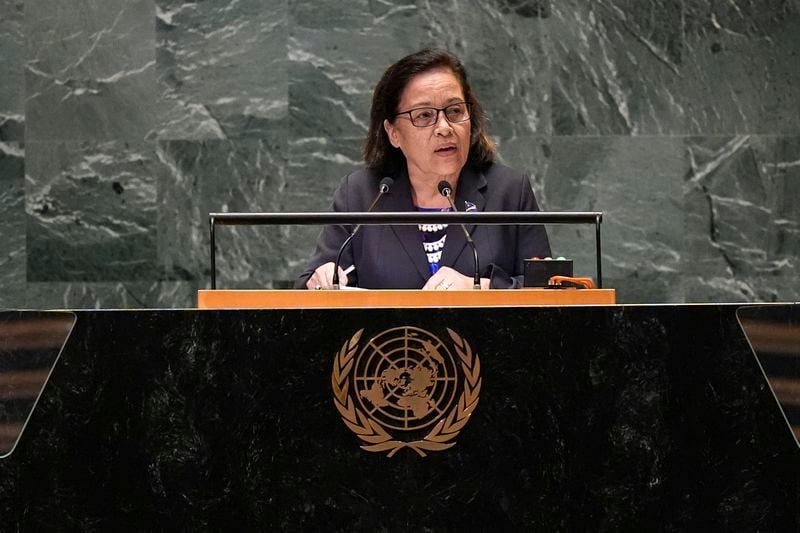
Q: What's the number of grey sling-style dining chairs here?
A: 0